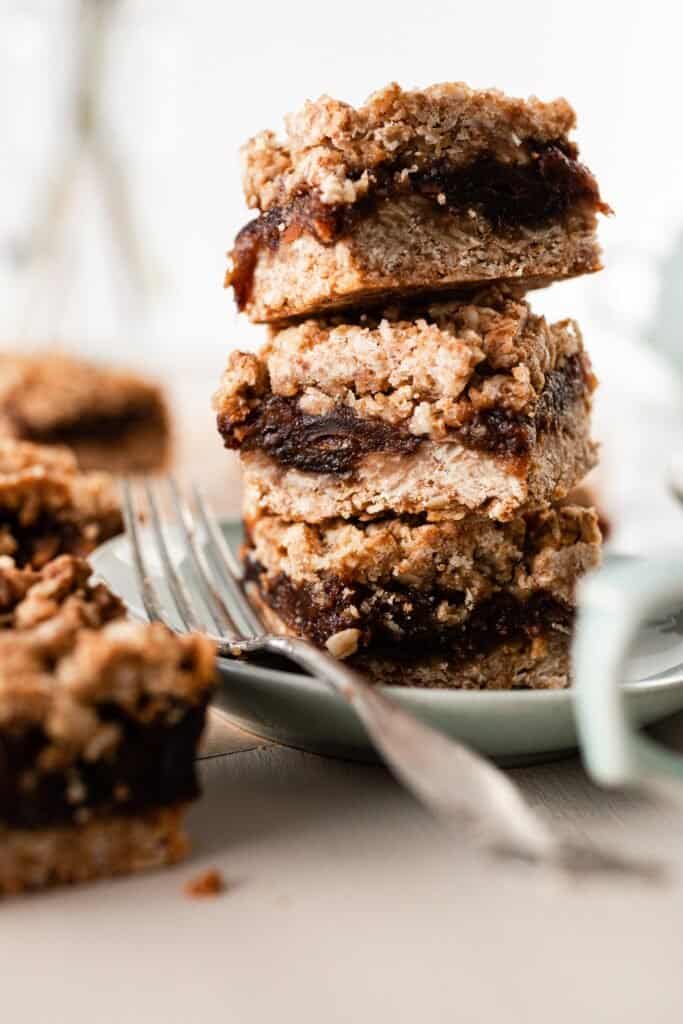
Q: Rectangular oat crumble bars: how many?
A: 6